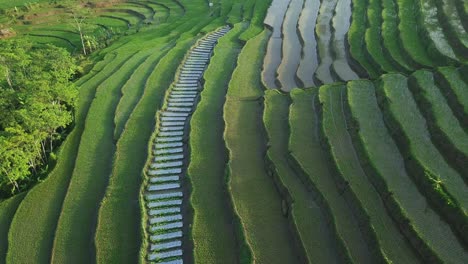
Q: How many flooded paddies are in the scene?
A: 5